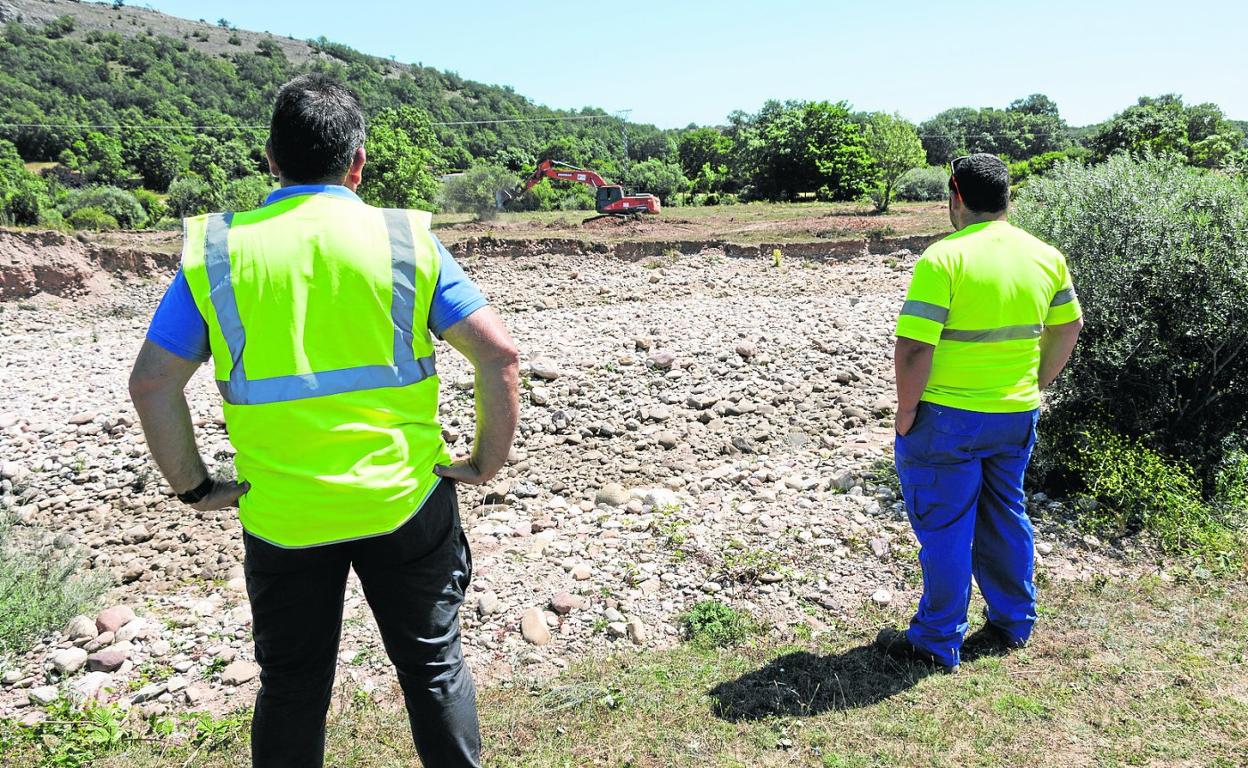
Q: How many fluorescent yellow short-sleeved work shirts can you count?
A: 1